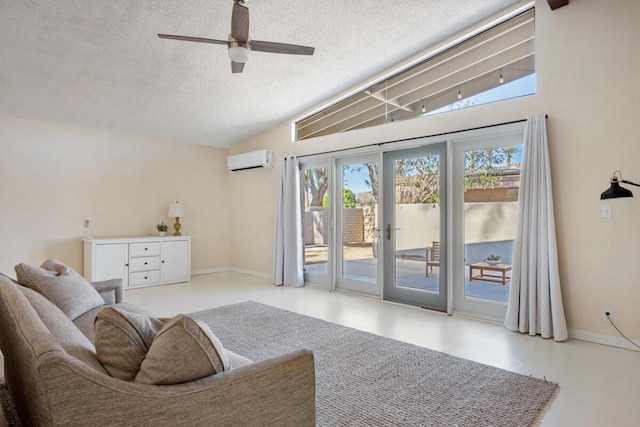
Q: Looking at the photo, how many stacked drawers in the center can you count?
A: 3